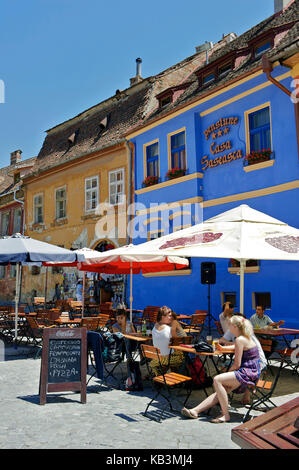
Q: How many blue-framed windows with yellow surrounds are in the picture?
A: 3